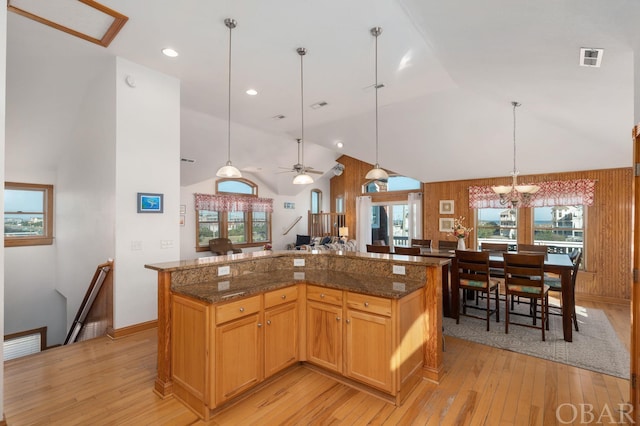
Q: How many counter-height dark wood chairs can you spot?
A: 9